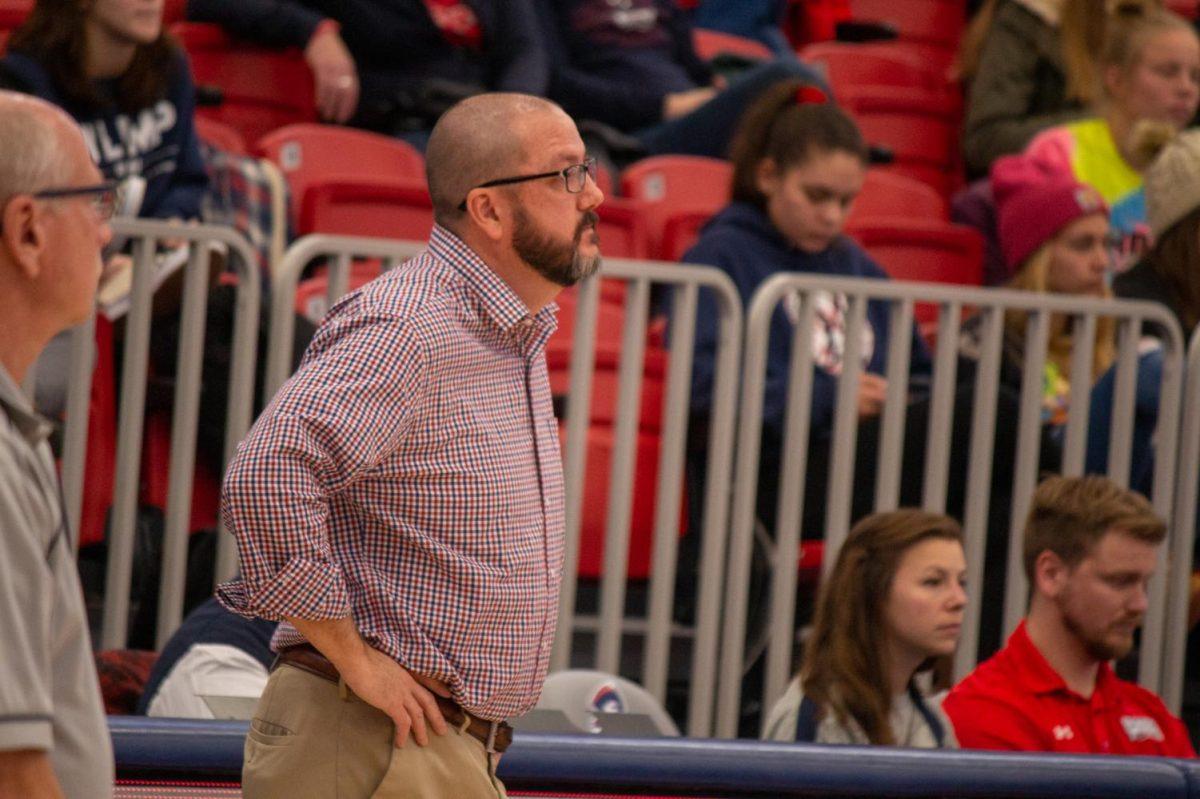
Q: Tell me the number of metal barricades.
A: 4